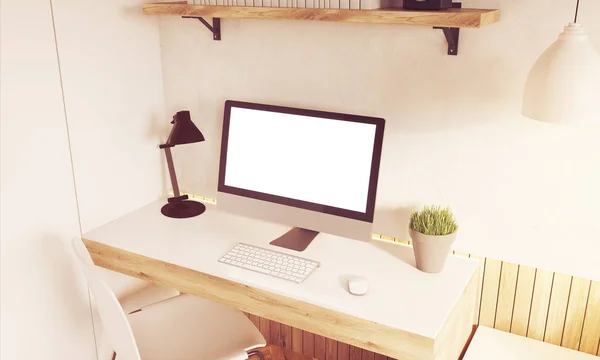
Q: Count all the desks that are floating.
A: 1